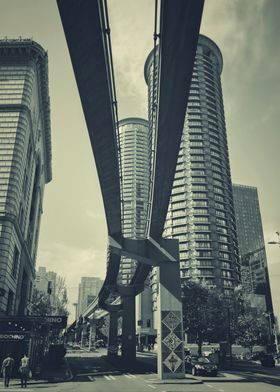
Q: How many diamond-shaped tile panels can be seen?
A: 3